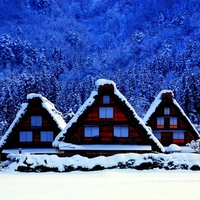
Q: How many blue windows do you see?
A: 12